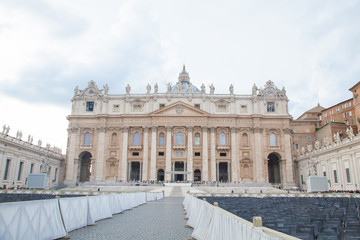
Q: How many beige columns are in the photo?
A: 12